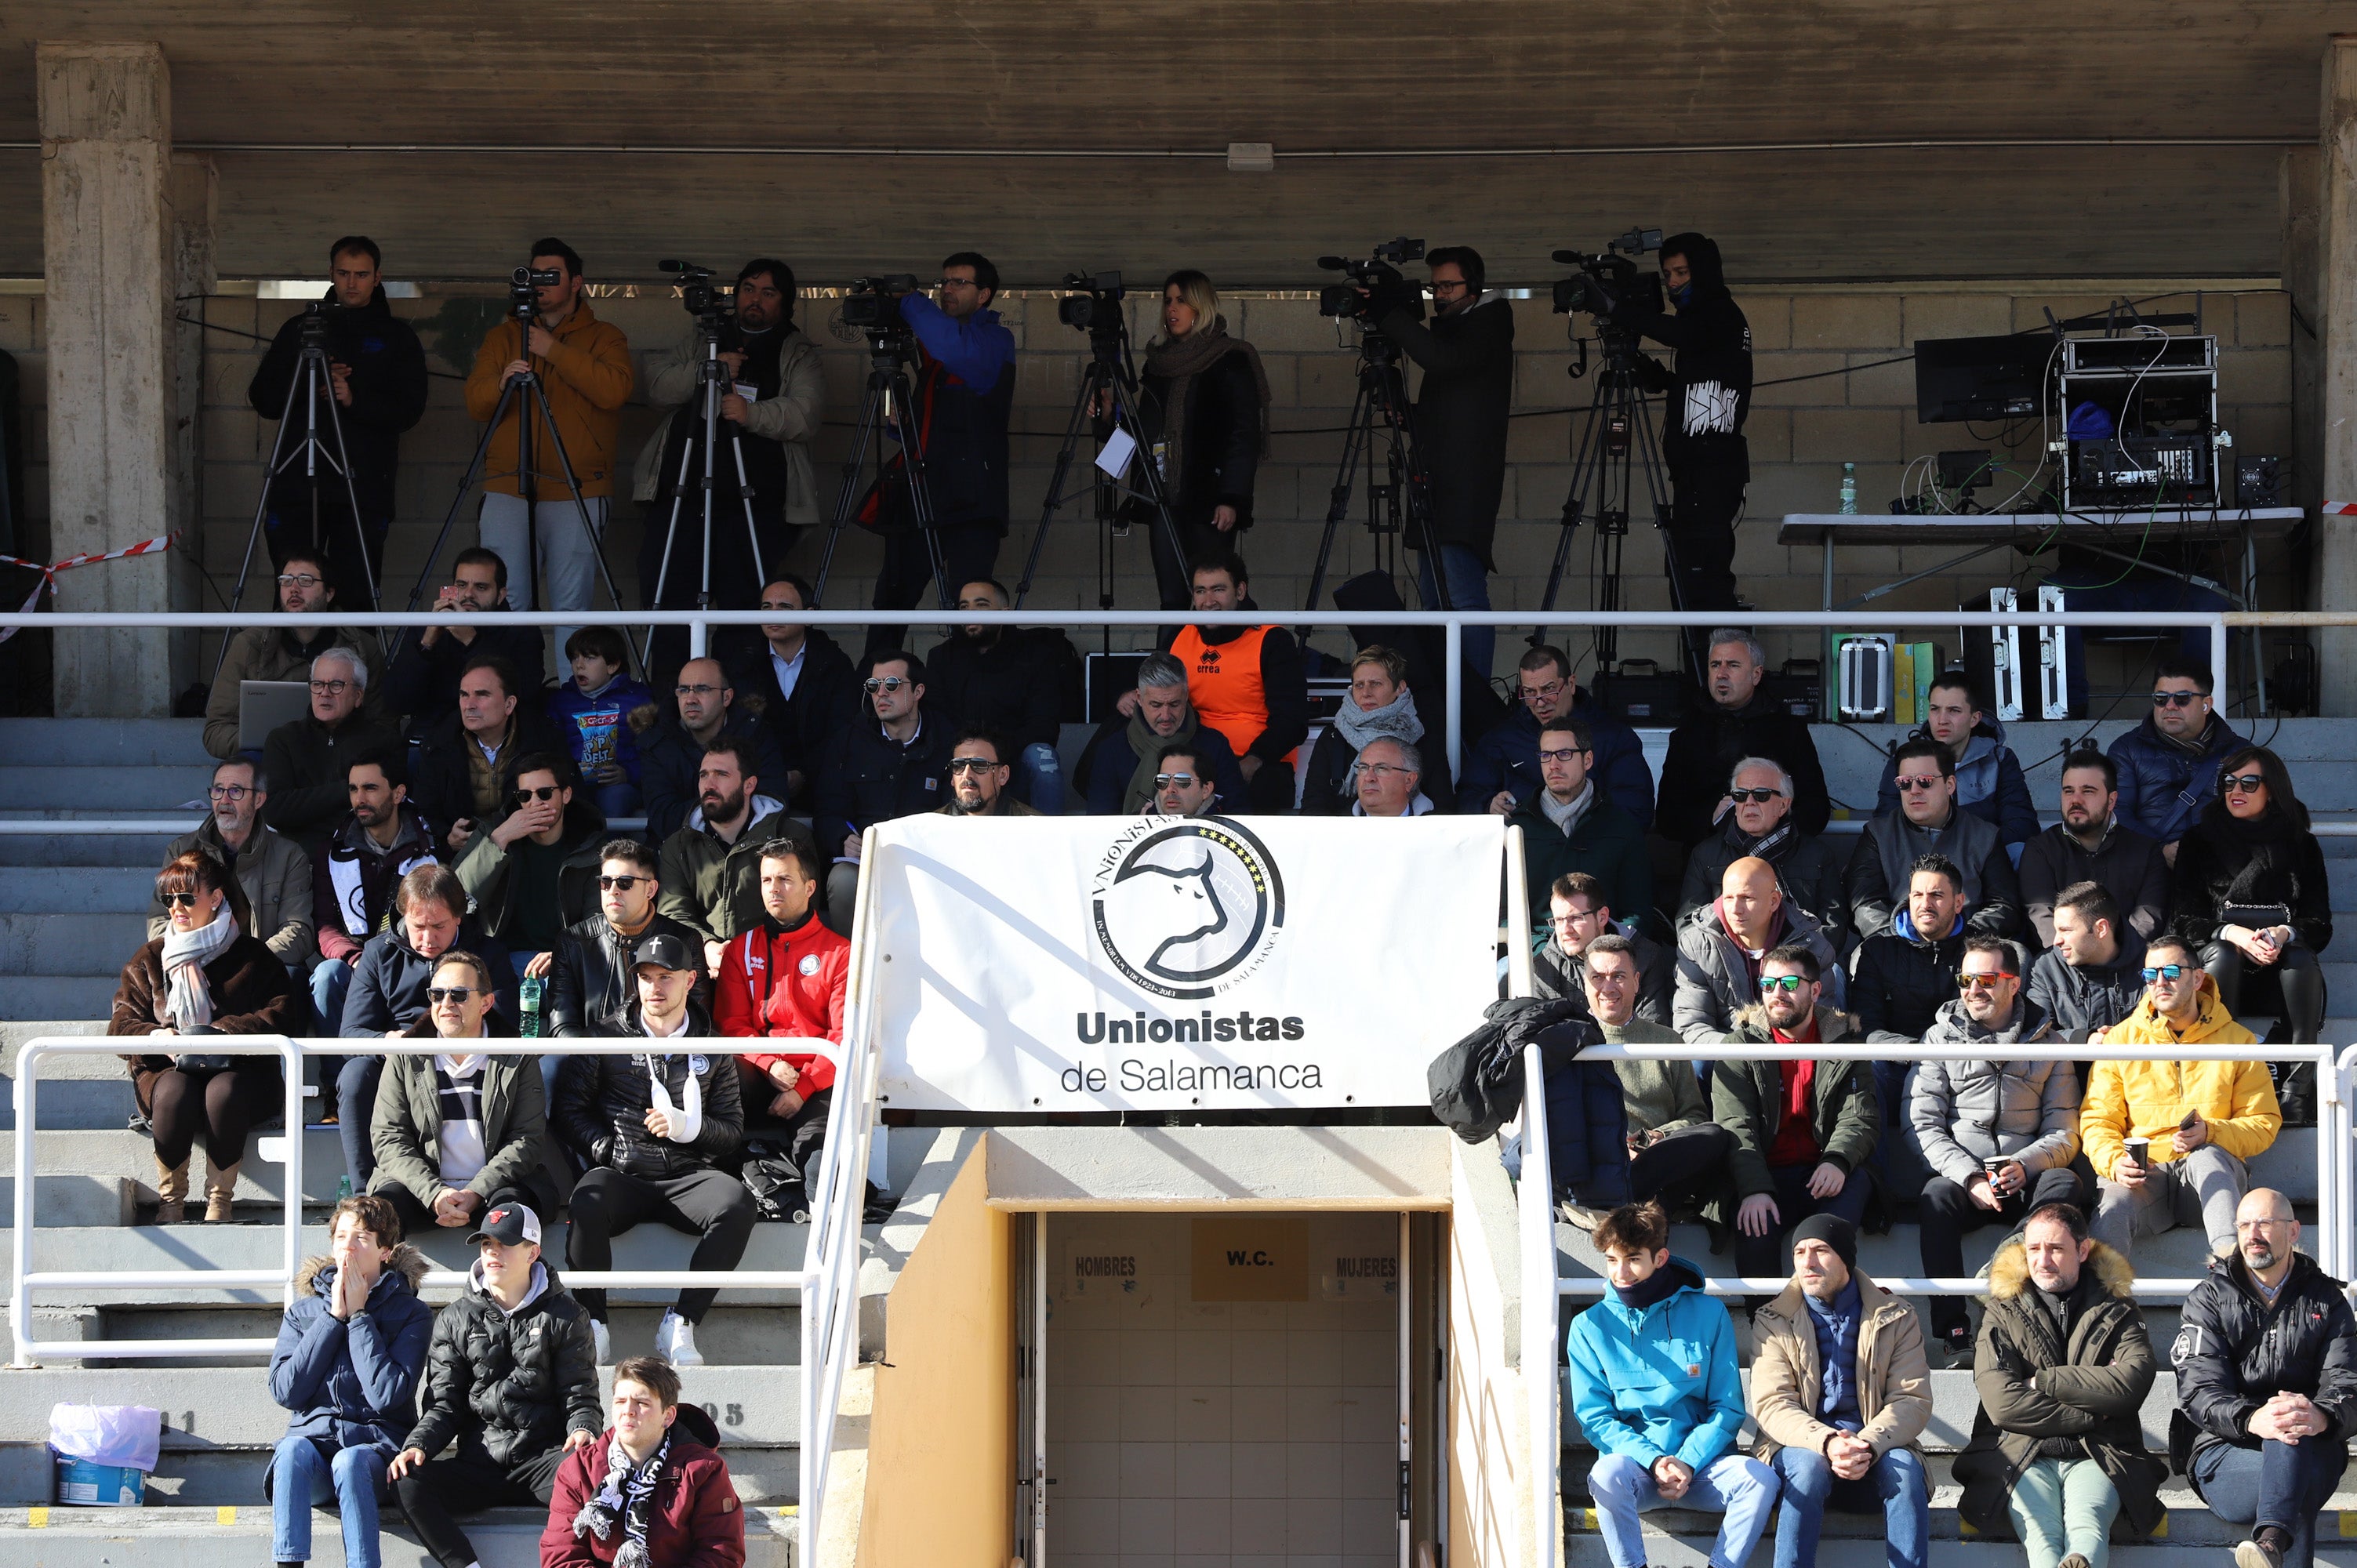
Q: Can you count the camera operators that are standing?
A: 7